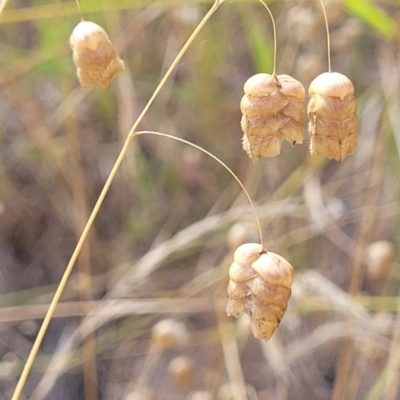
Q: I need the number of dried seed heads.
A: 4